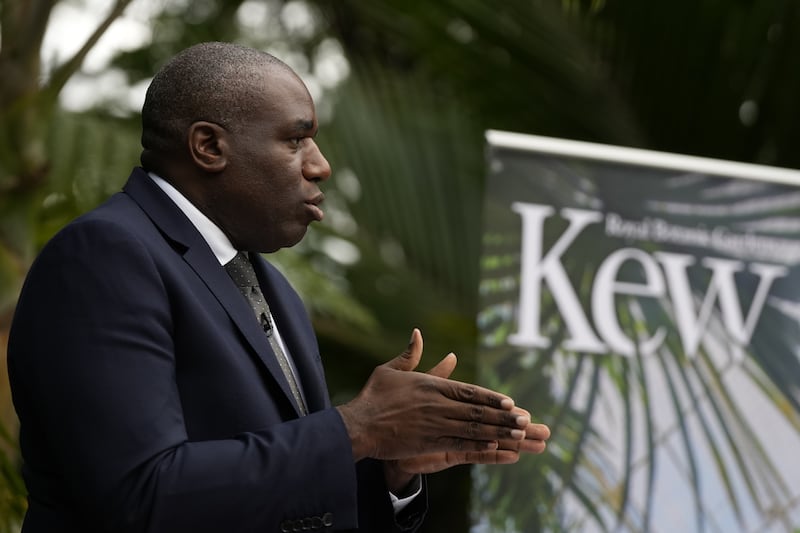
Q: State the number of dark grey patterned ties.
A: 1